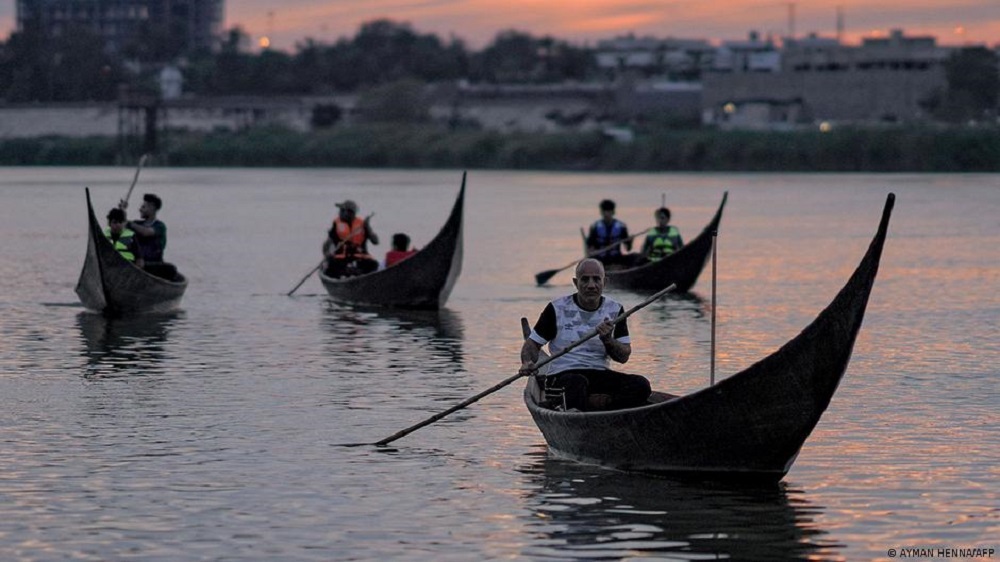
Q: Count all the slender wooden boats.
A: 4